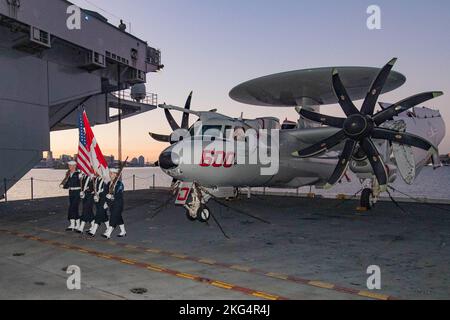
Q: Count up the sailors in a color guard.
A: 4